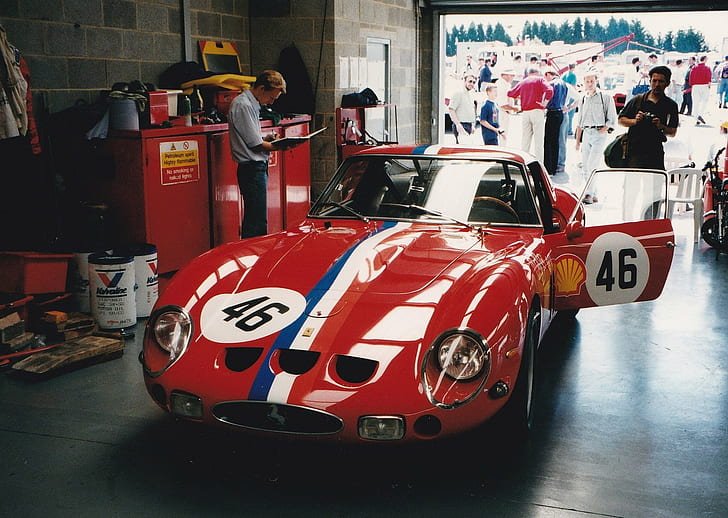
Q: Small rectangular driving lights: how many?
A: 2